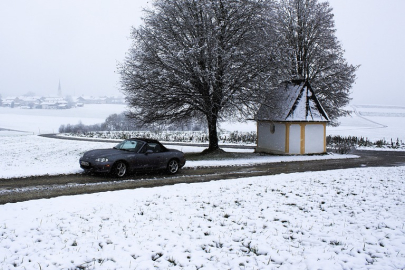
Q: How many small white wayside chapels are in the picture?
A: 1